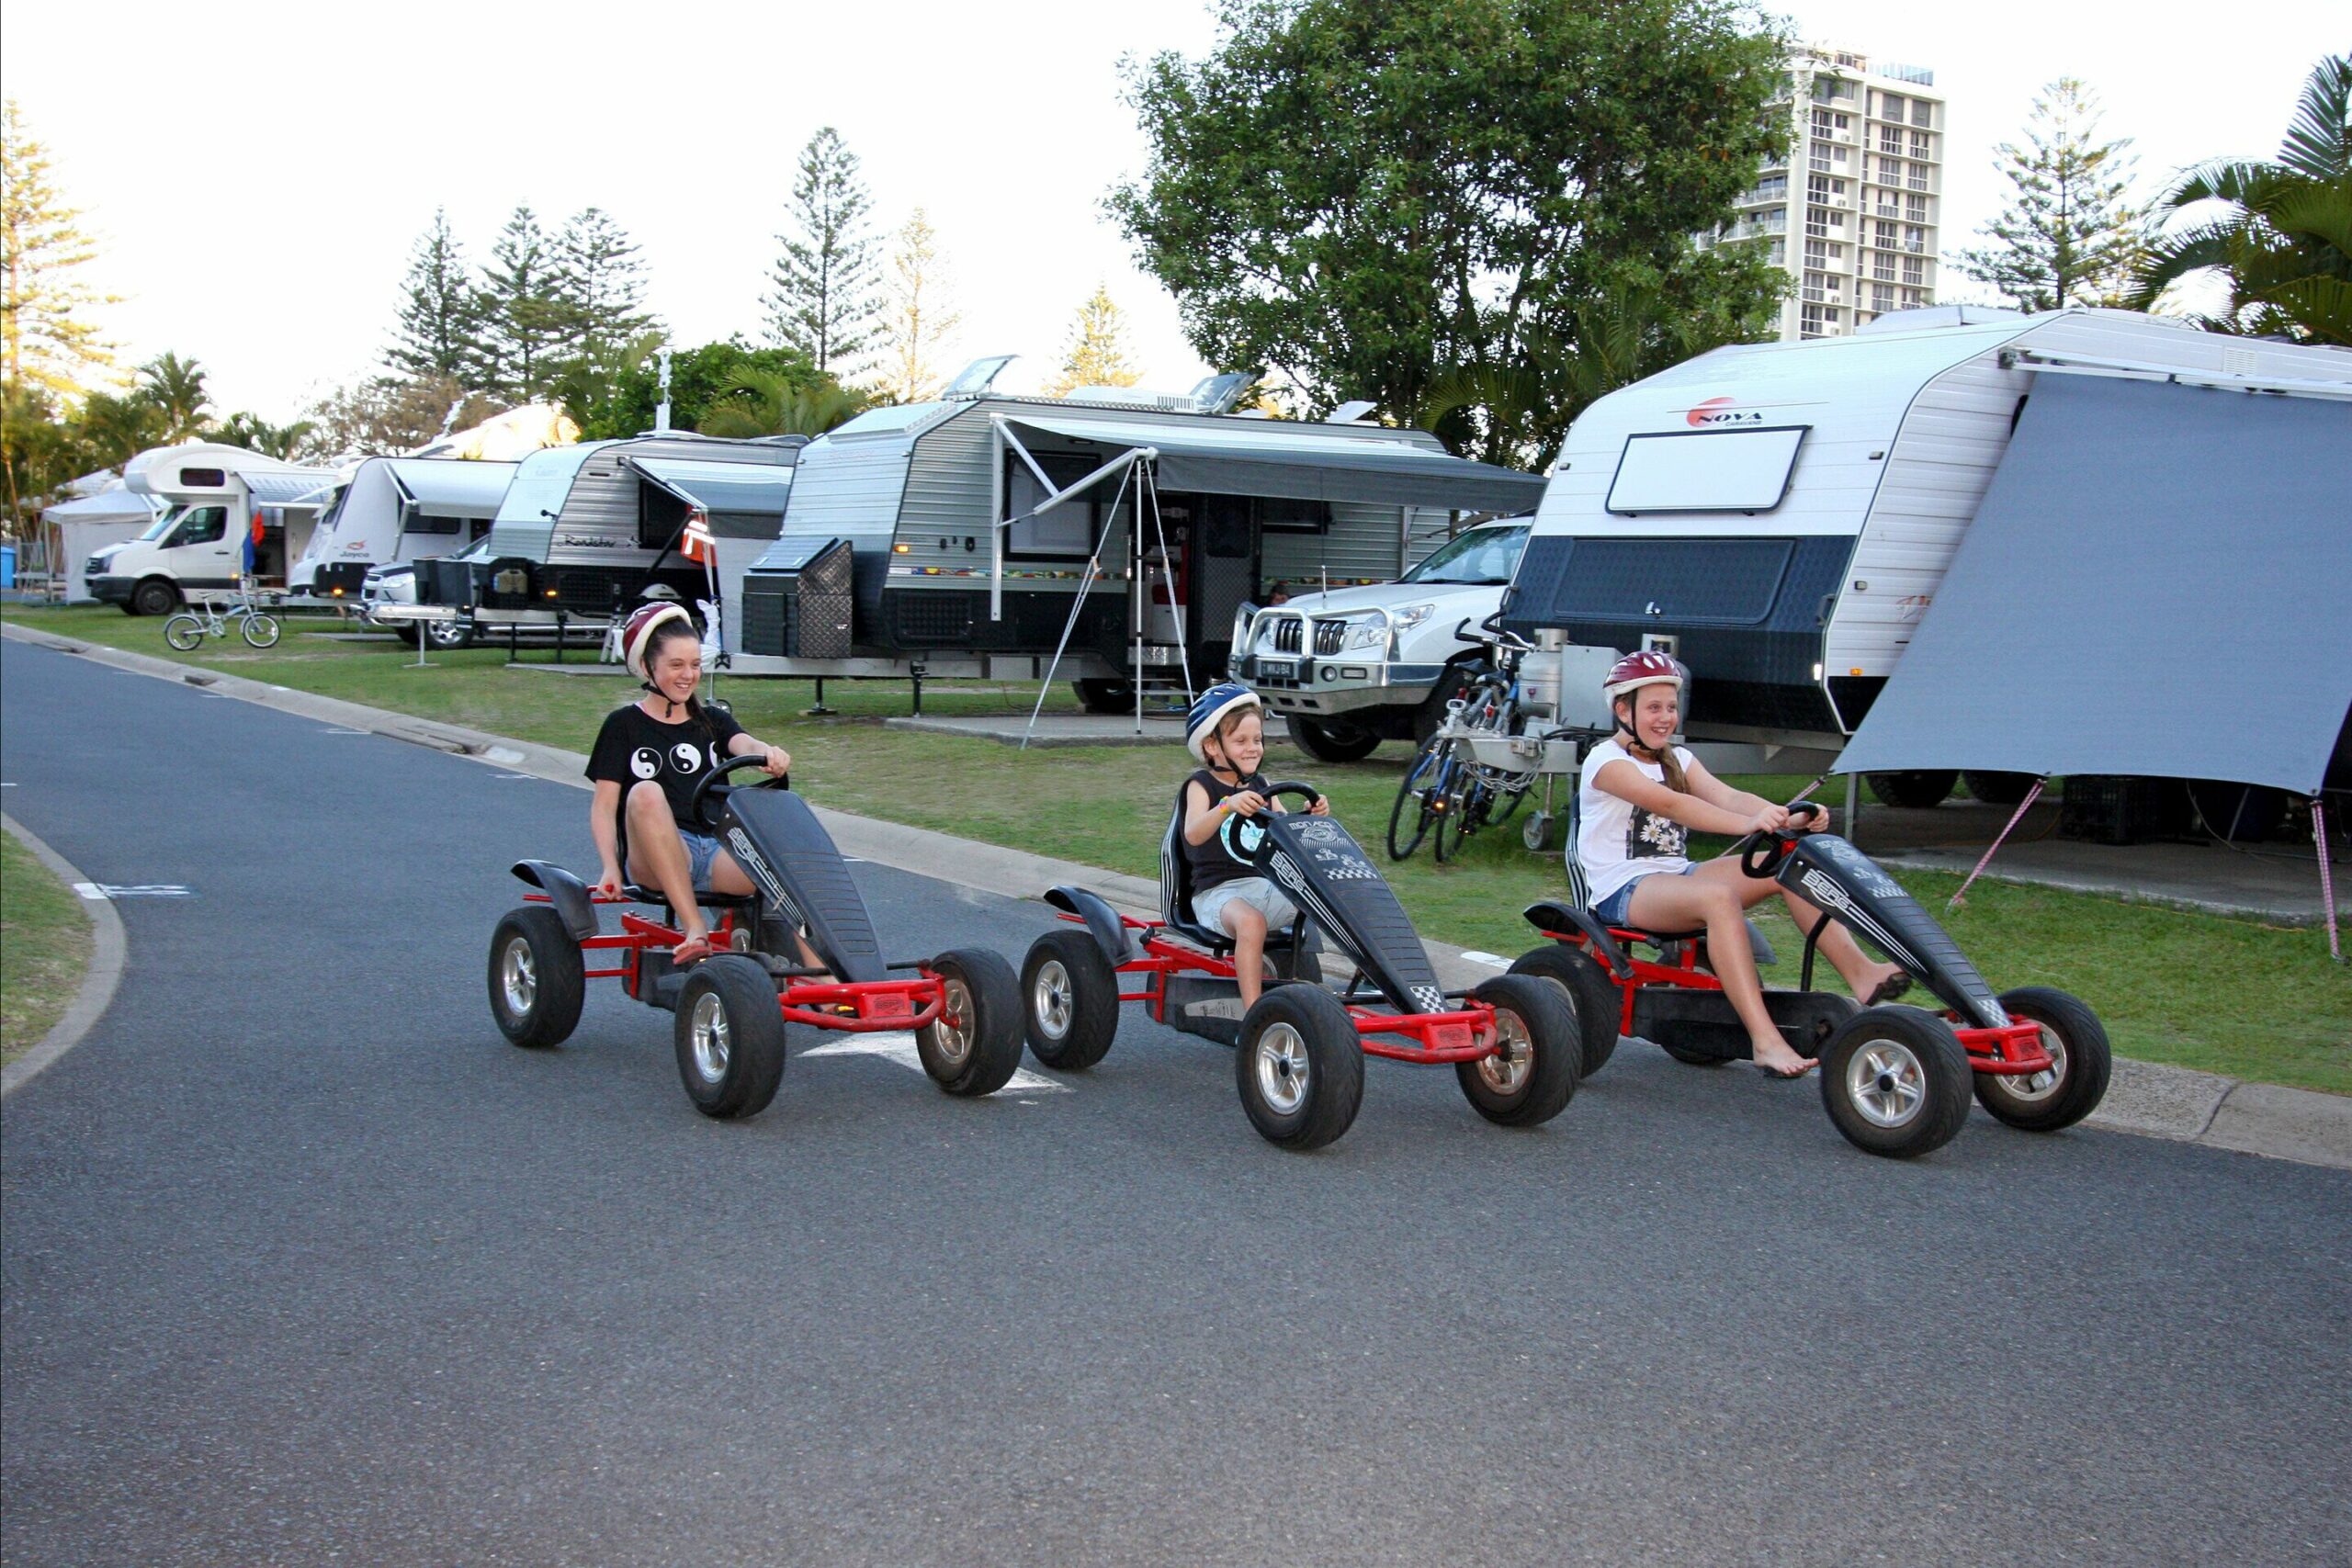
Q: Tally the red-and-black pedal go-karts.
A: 3